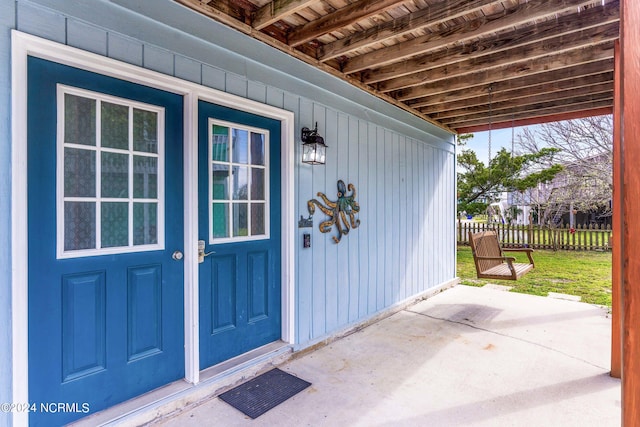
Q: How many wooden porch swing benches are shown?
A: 1